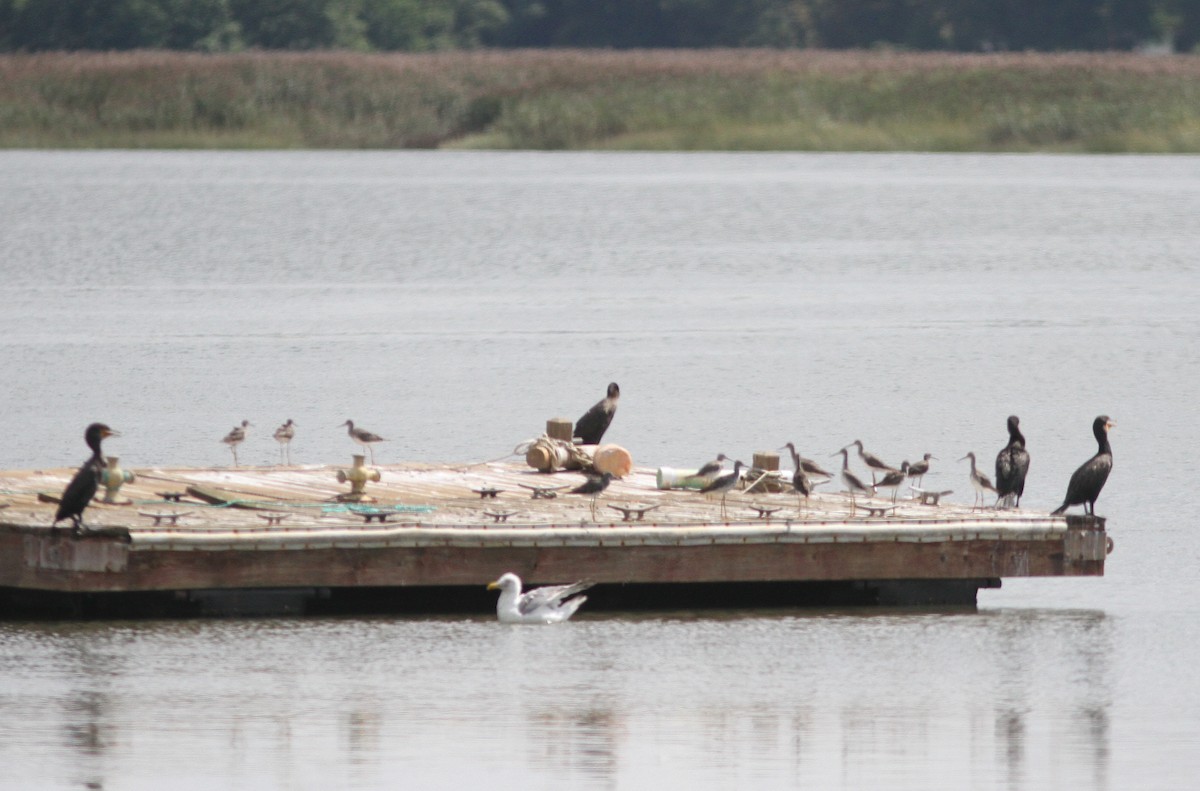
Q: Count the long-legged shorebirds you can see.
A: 13